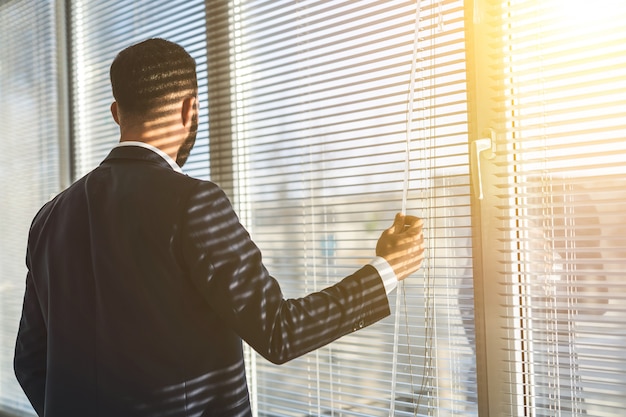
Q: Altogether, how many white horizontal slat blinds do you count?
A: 4